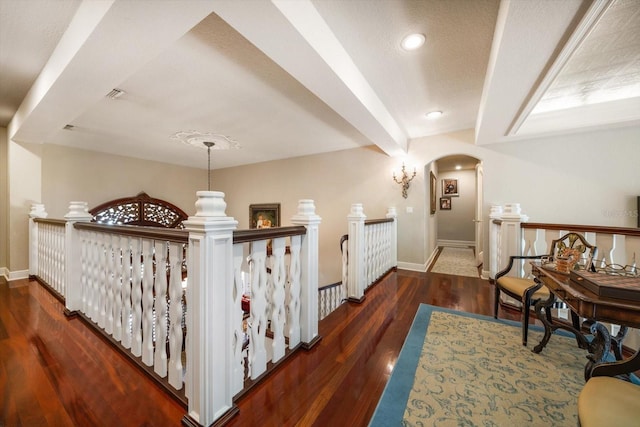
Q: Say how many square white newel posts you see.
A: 8